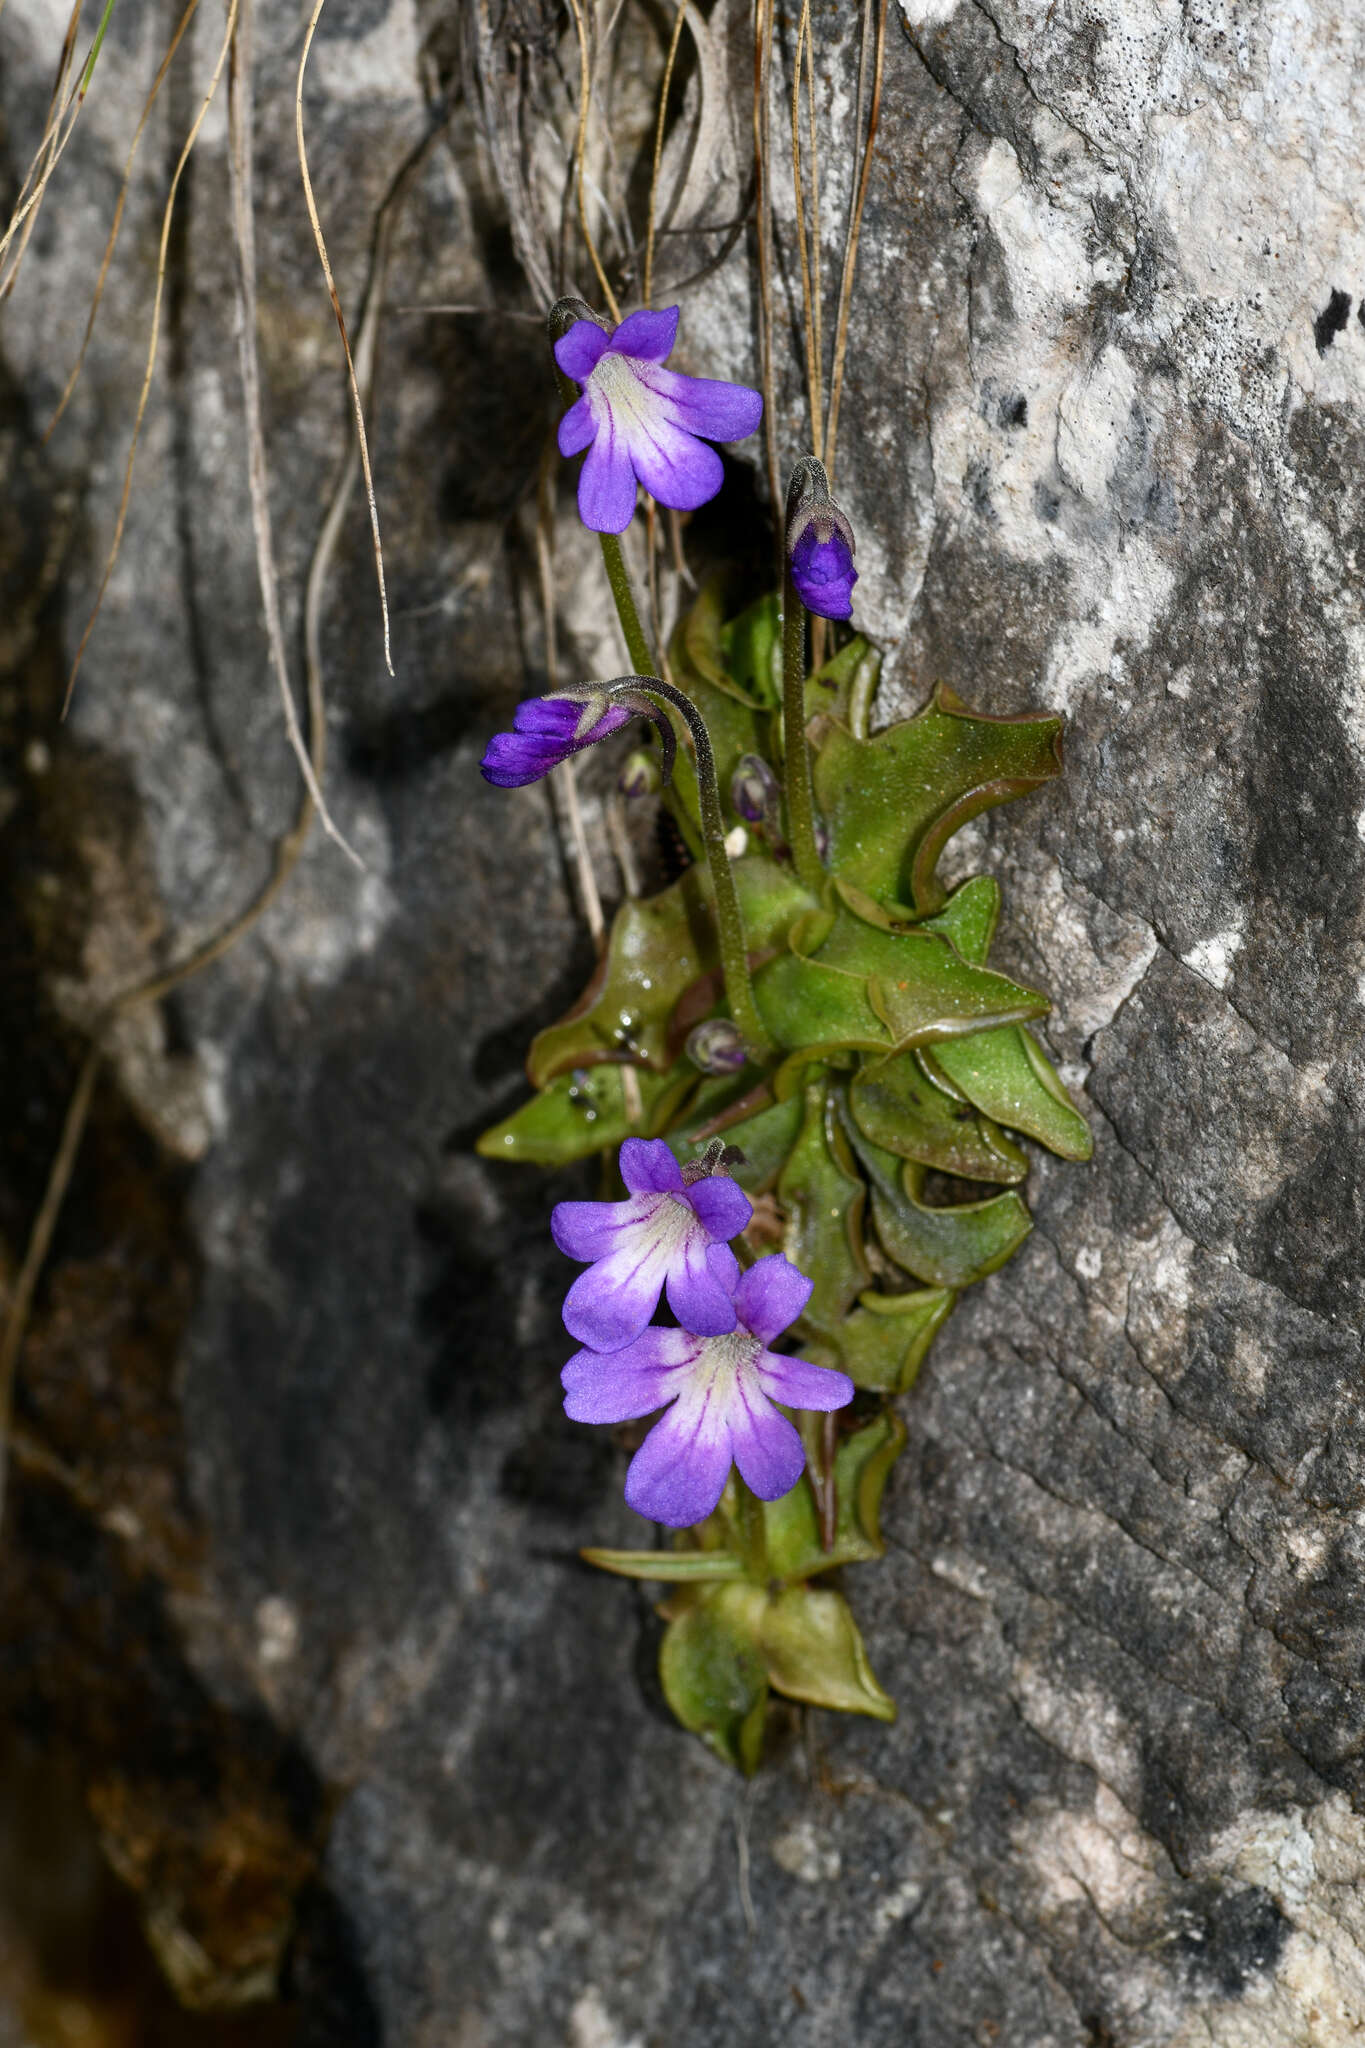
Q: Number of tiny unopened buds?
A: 3